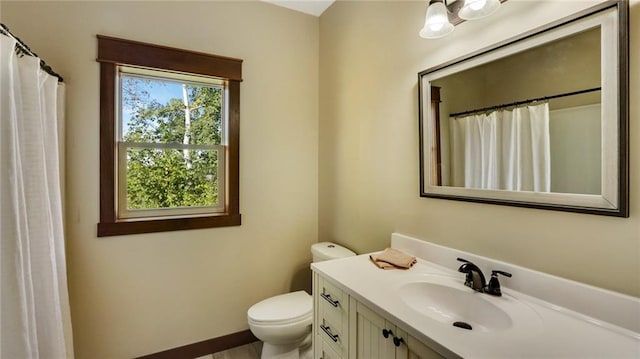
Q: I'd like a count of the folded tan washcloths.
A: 1